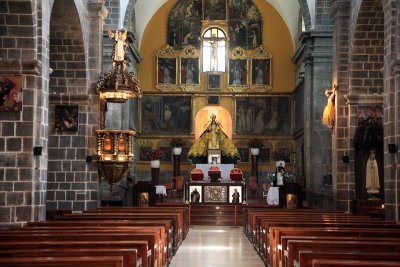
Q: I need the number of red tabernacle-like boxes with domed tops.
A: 3